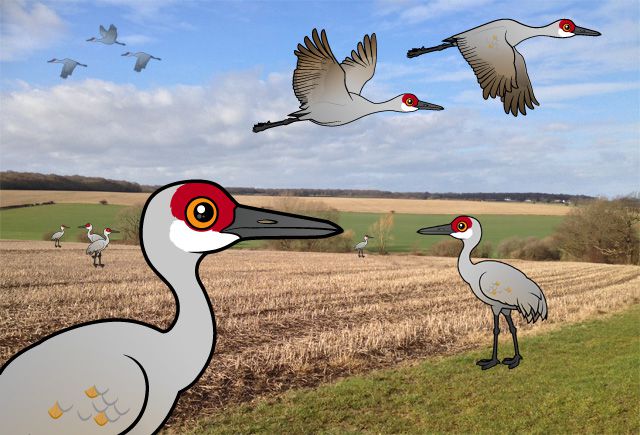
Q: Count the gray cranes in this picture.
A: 11